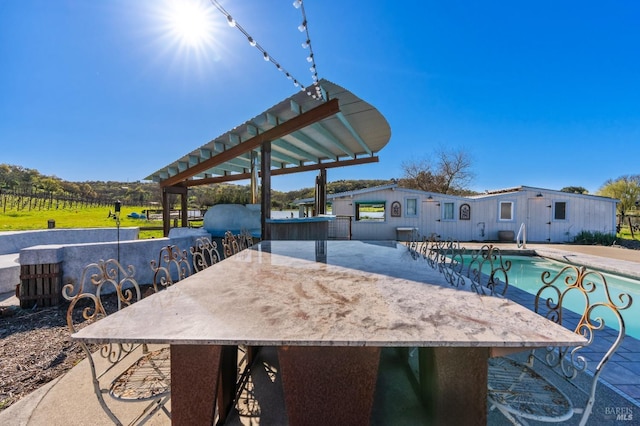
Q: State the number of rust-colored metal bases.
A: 3